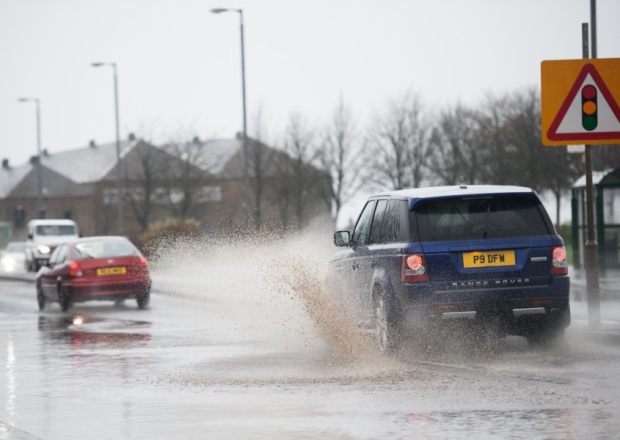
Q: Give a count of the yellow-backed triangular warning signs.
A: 1